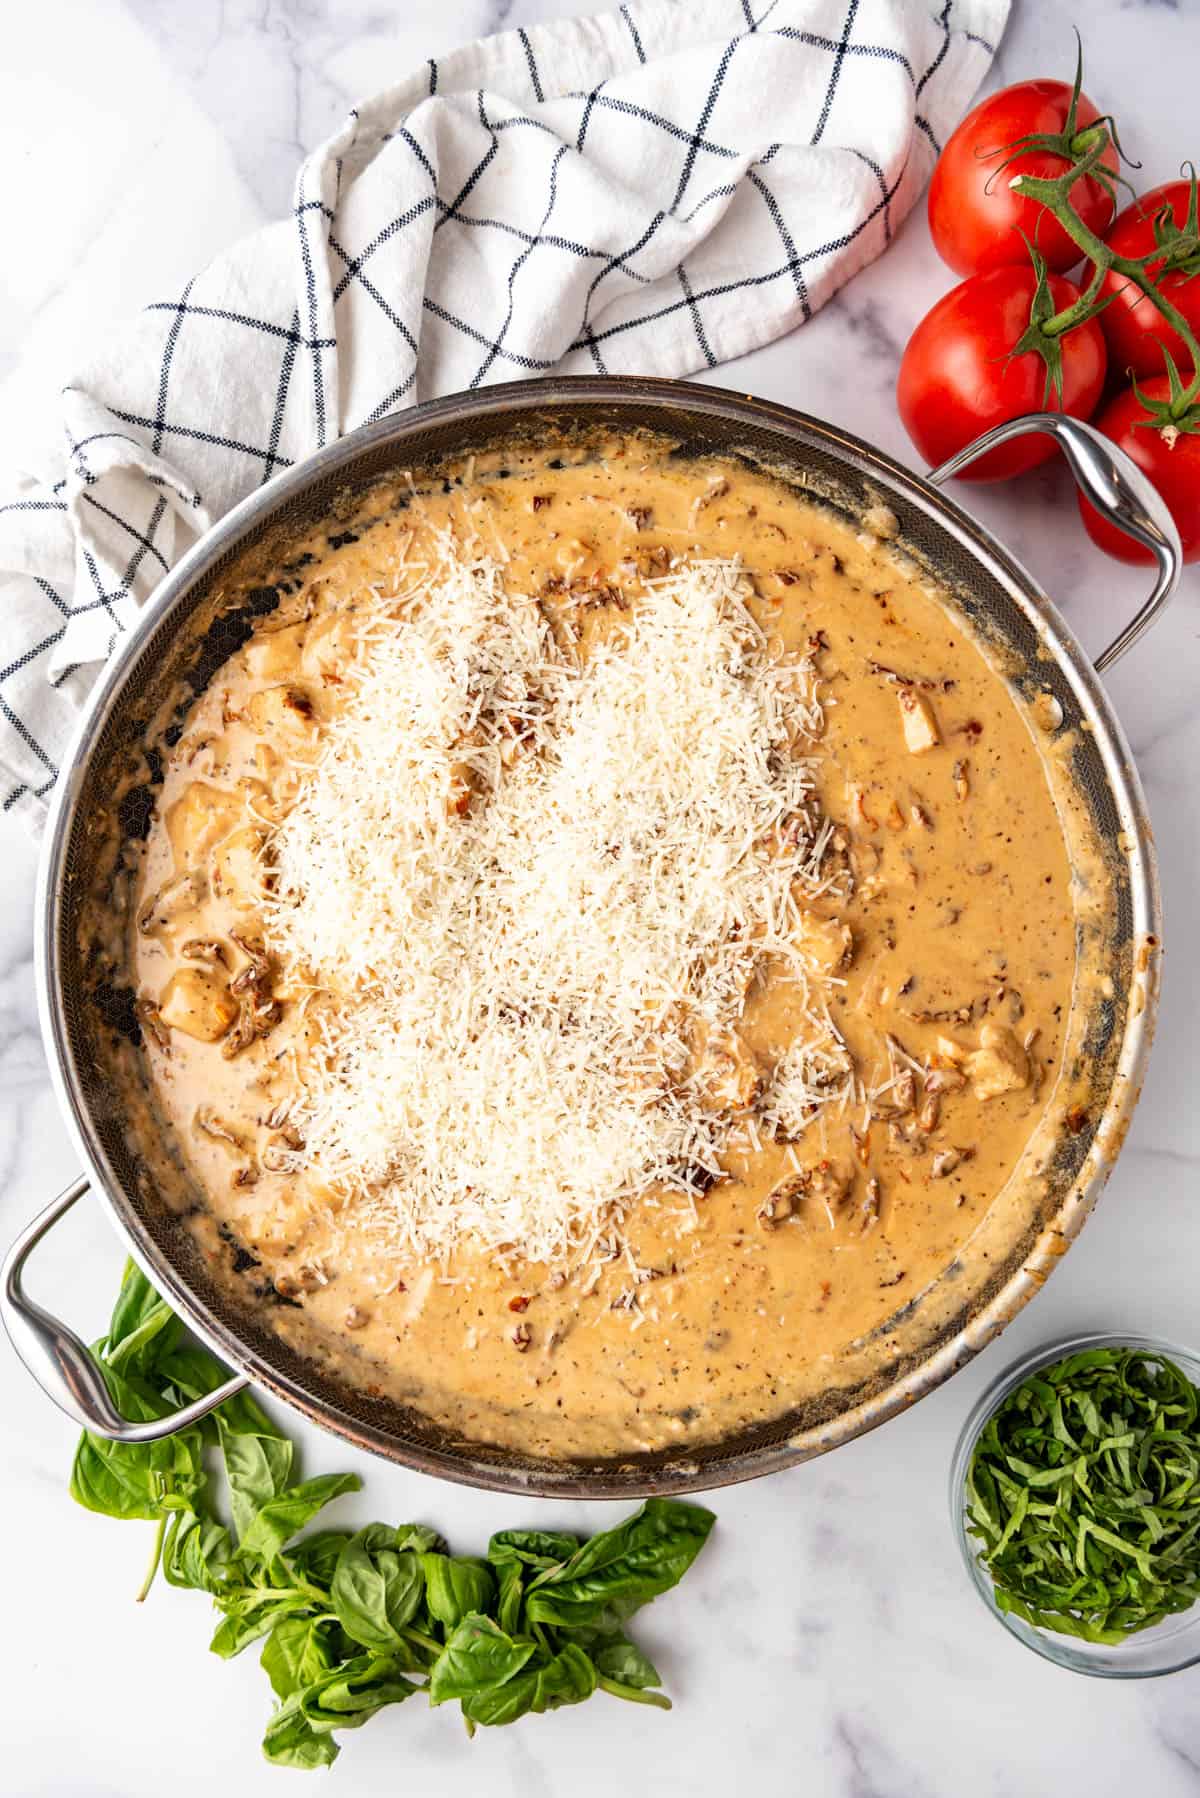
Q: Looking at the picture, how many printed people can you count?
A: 0